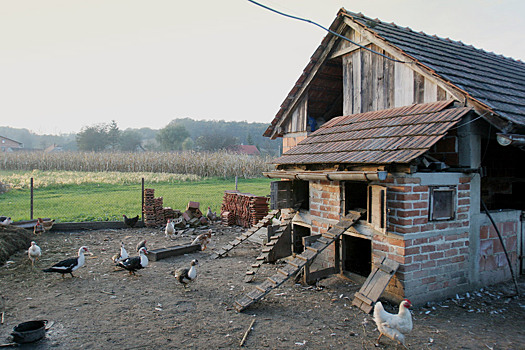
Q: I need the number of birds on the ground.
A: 14